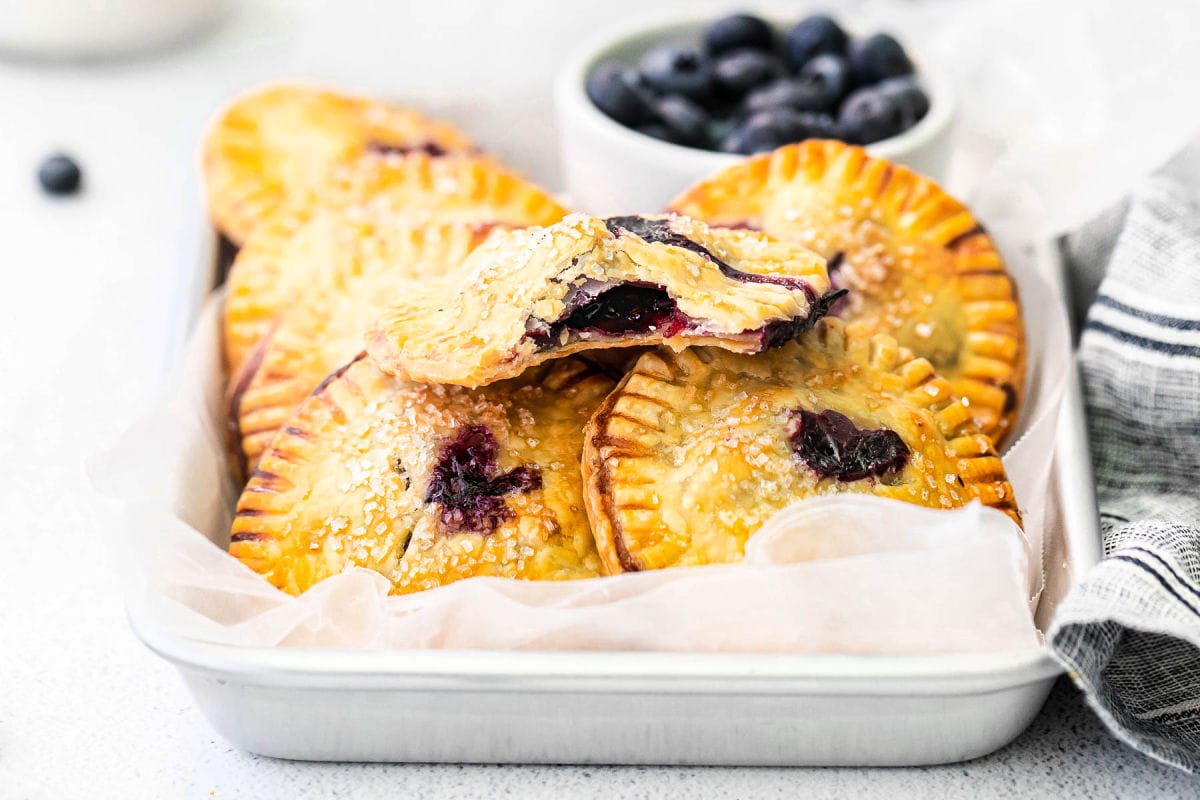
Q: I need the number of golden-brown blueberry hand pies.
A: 7